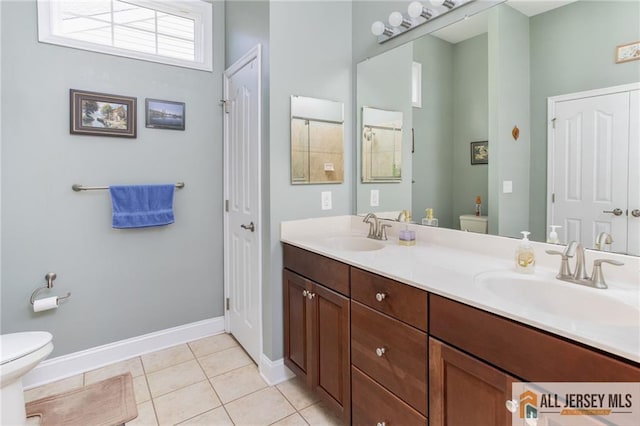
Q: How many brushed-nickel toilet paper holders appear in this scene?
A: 1